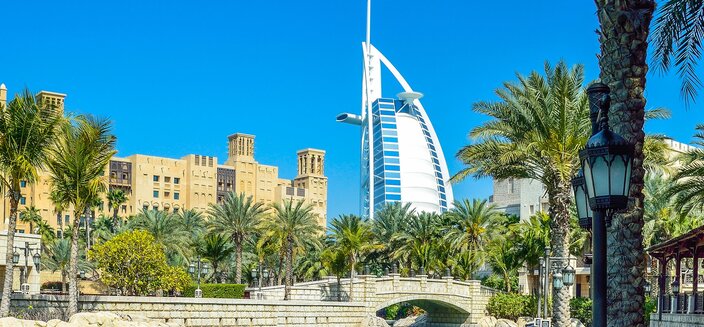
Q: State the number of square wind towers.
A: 3